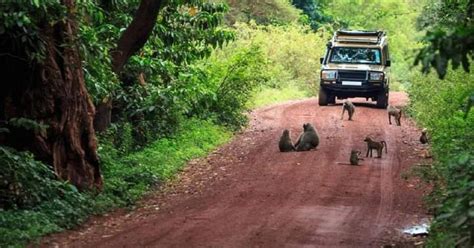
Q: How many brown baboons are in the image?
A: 7